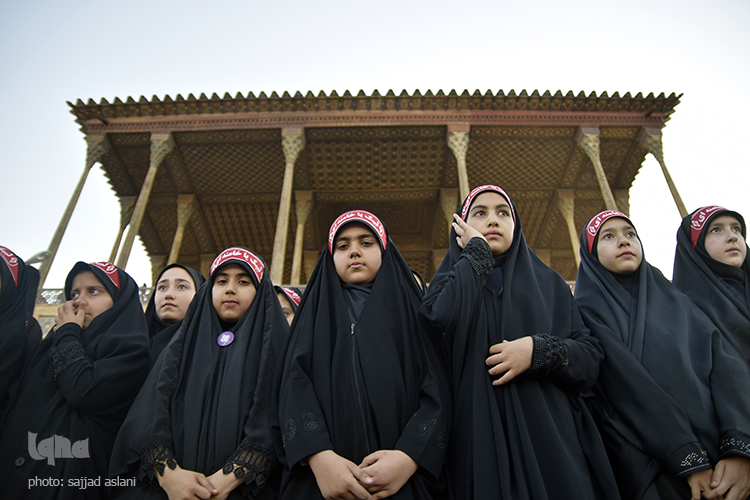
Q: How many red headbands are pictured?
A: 8